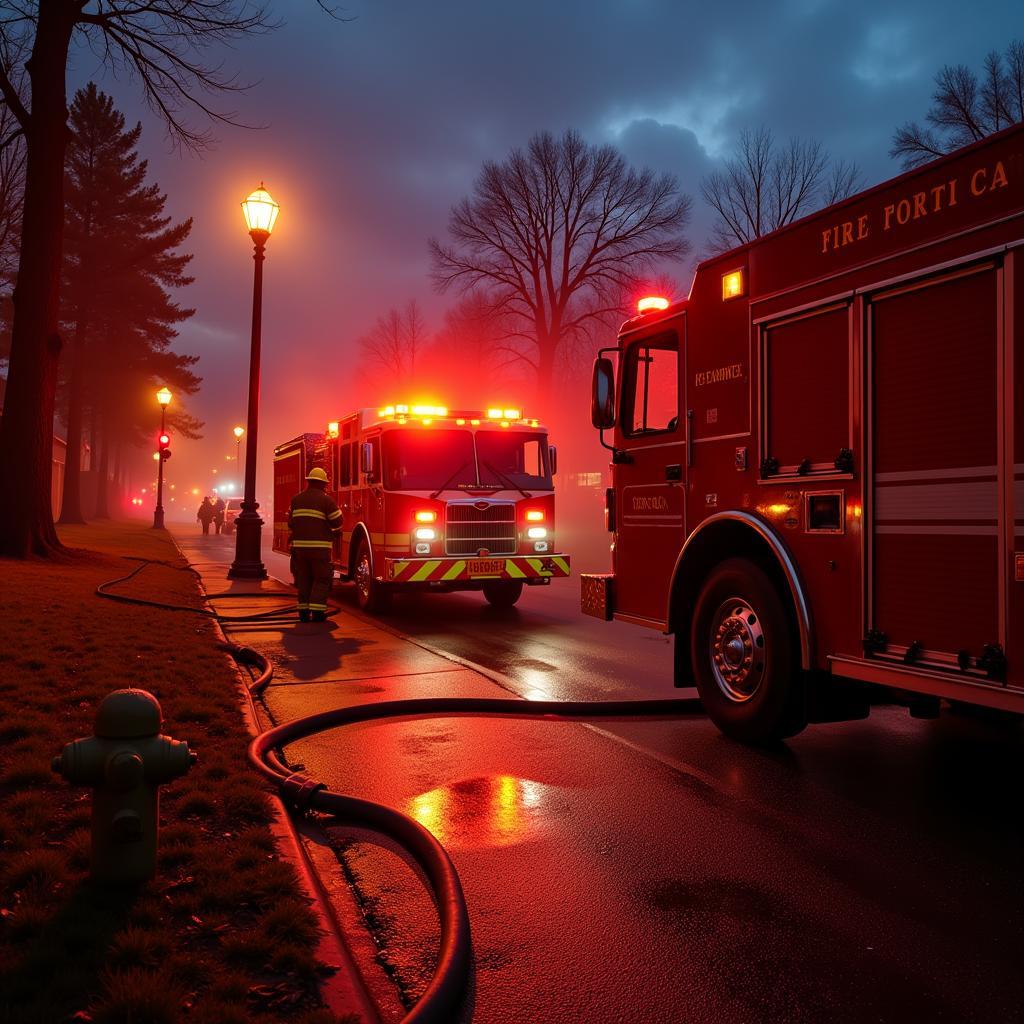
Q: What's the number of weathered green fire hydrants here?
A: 1